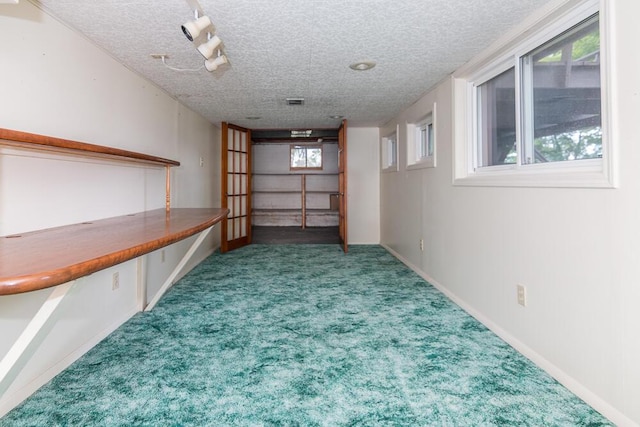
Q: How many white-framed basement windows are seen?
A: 3